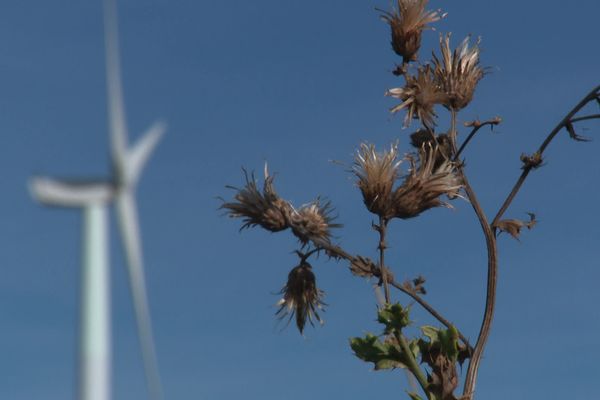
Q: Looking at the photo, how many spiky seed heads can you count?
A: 8